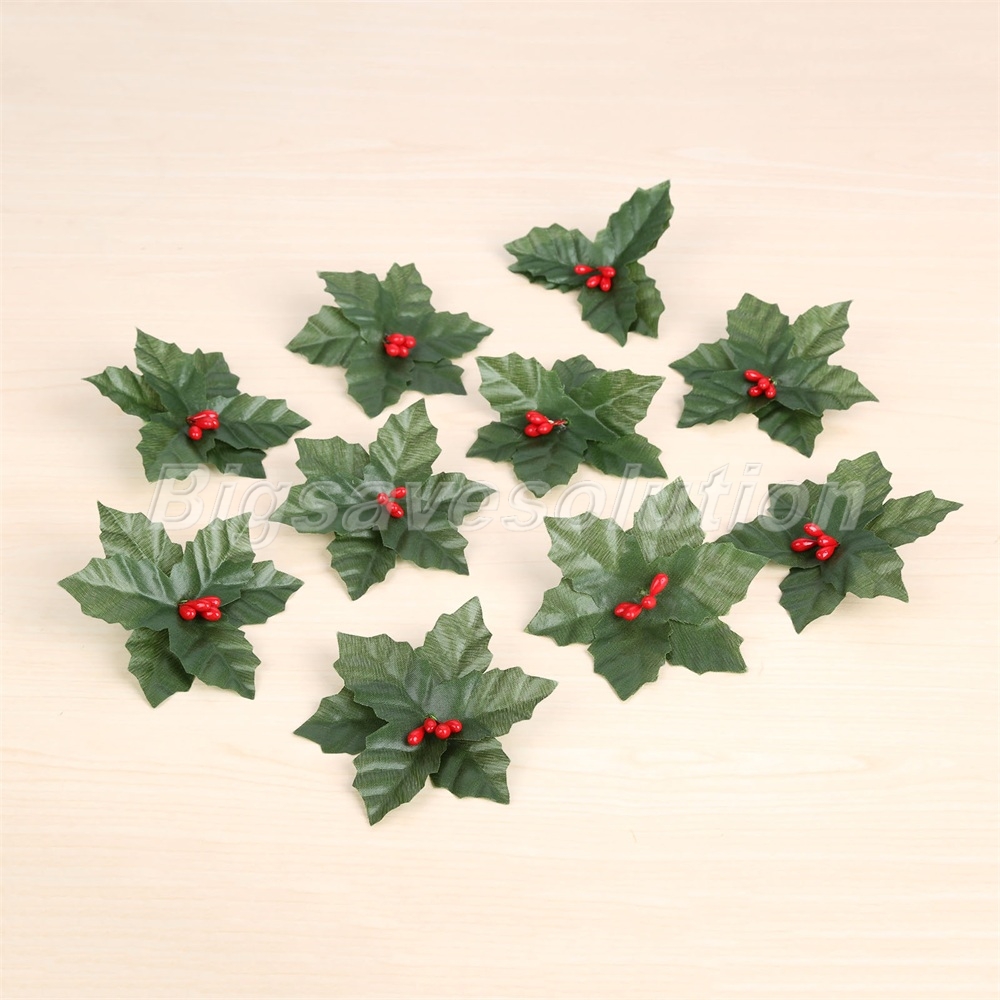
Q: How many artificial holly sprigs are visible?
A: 10